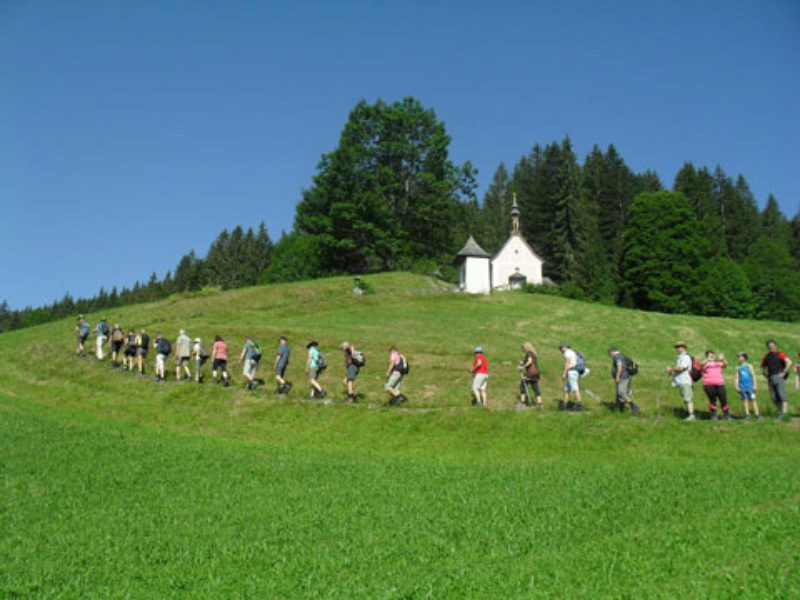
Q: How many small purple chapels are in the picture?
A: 0